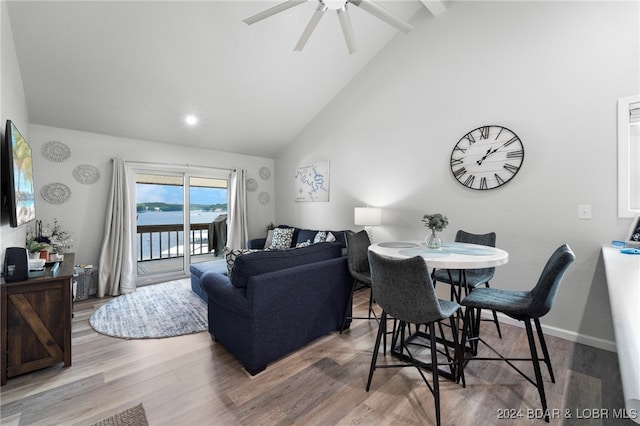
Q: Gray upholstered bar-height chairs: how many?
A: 4